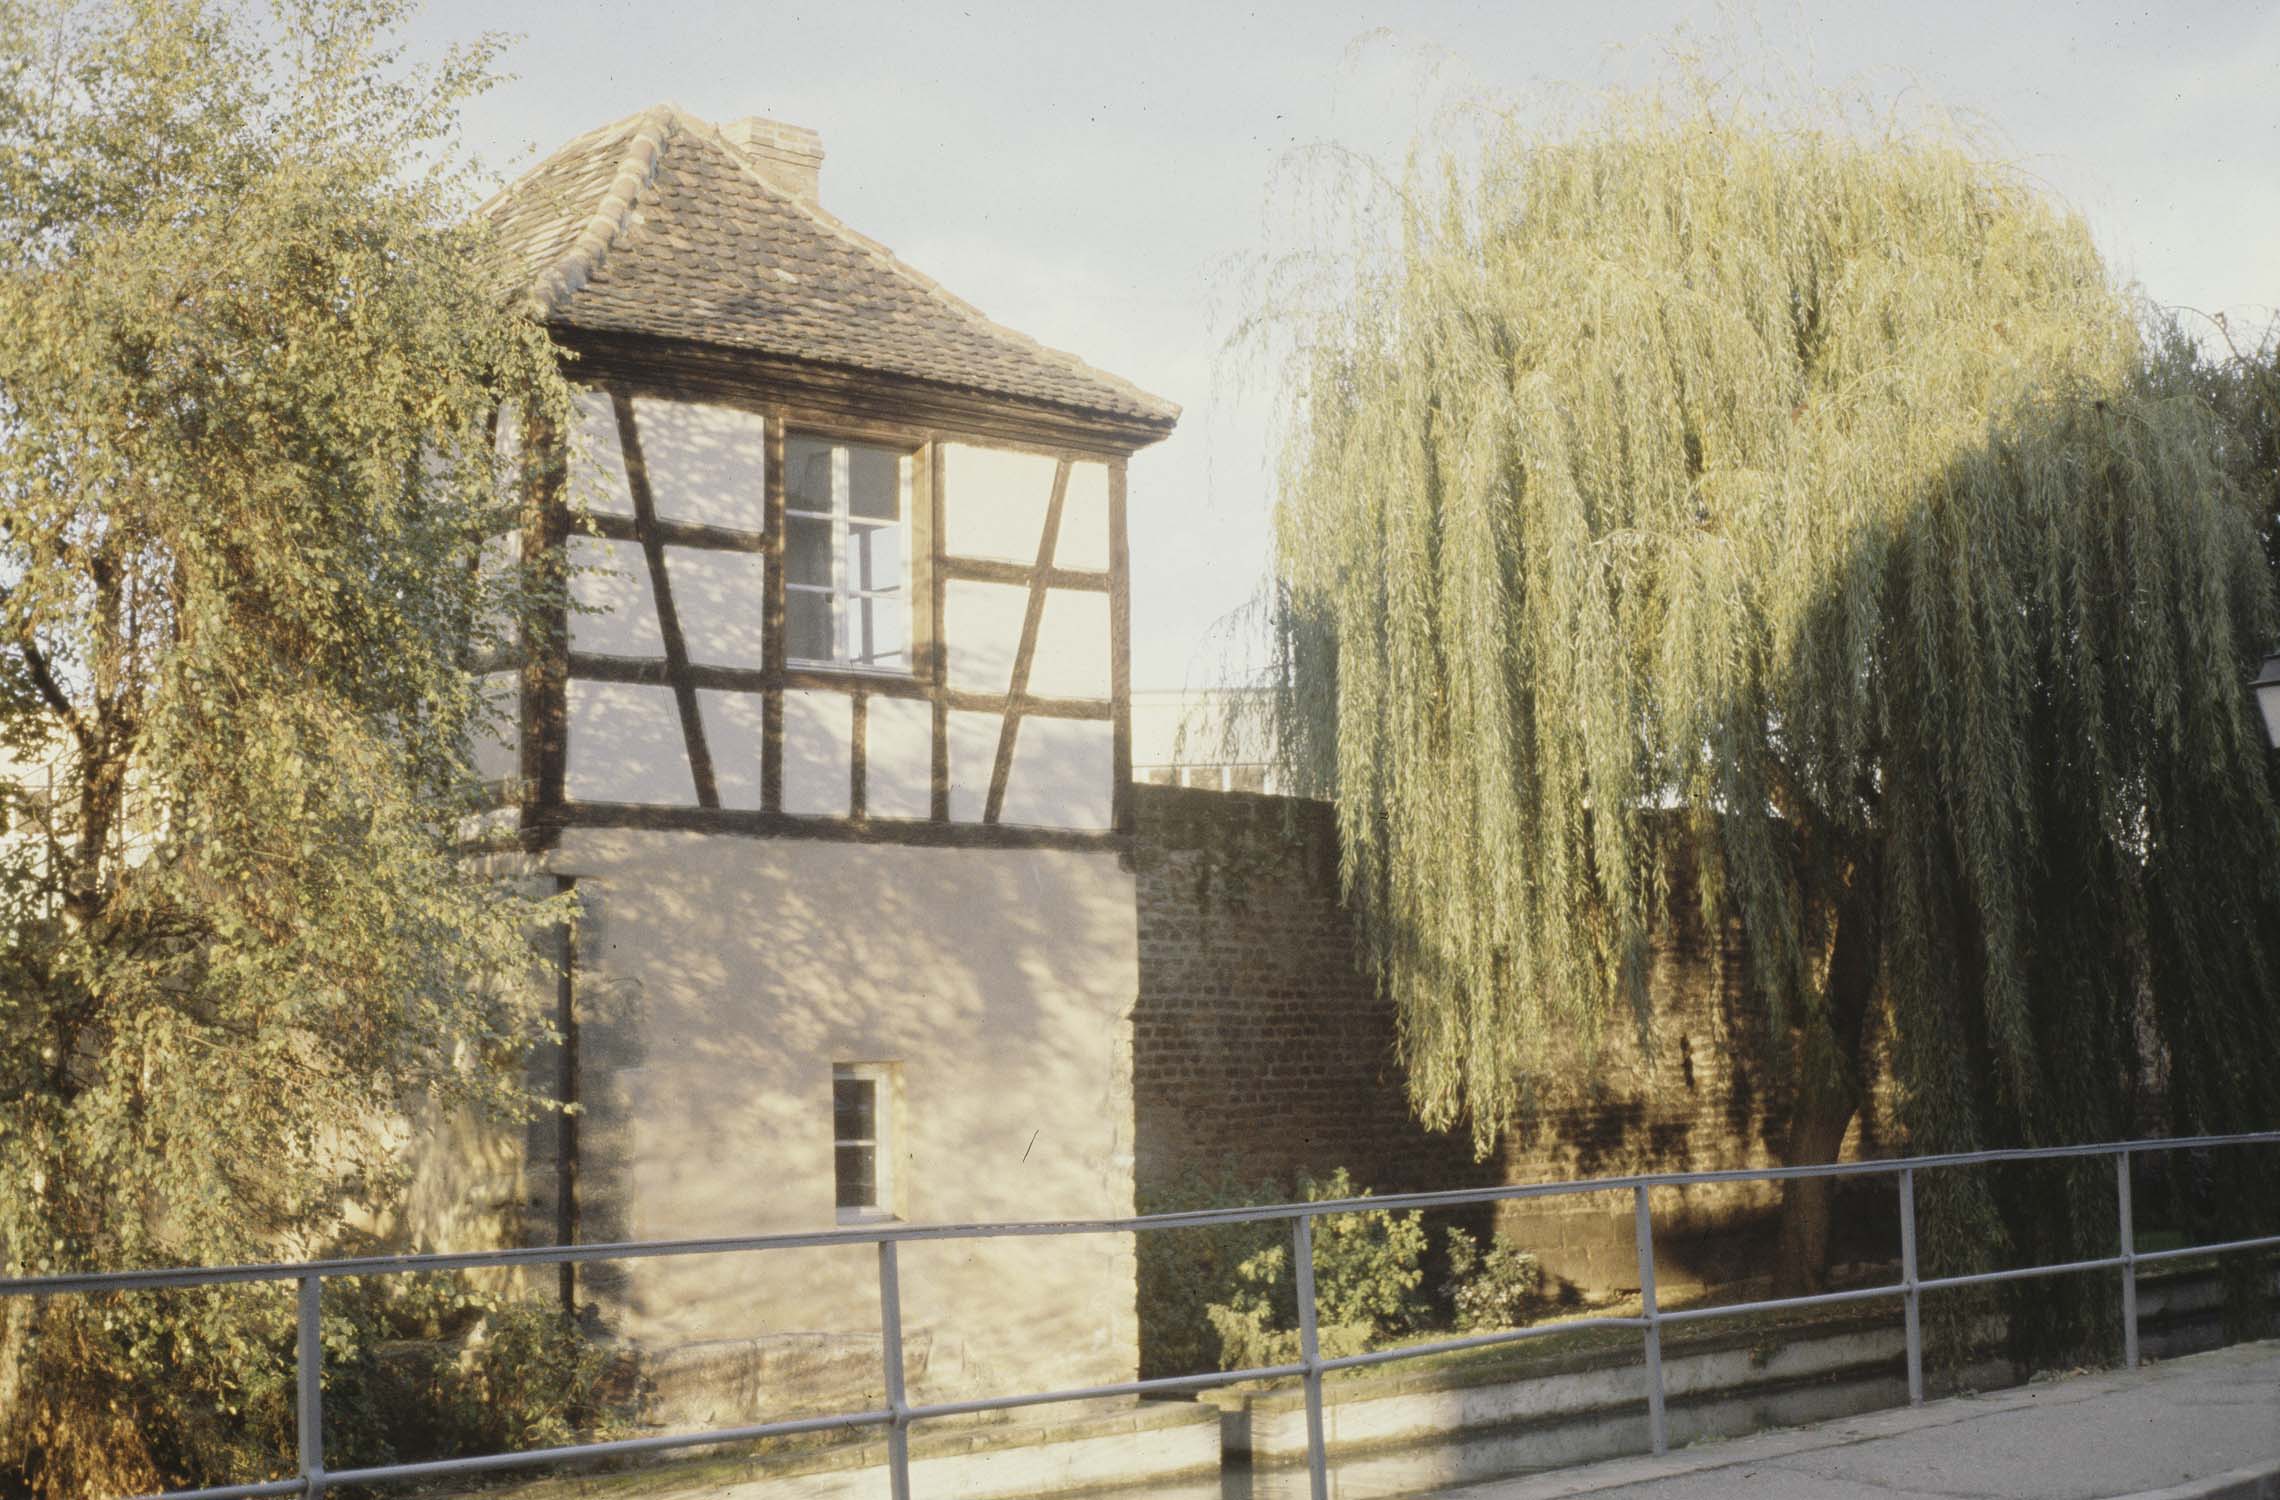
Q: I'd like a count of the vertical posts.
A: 6